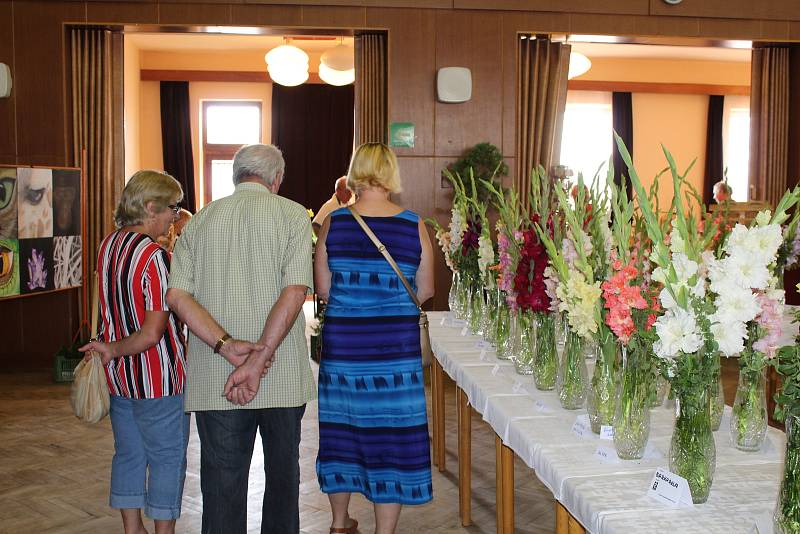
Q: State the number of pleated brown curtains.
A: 4